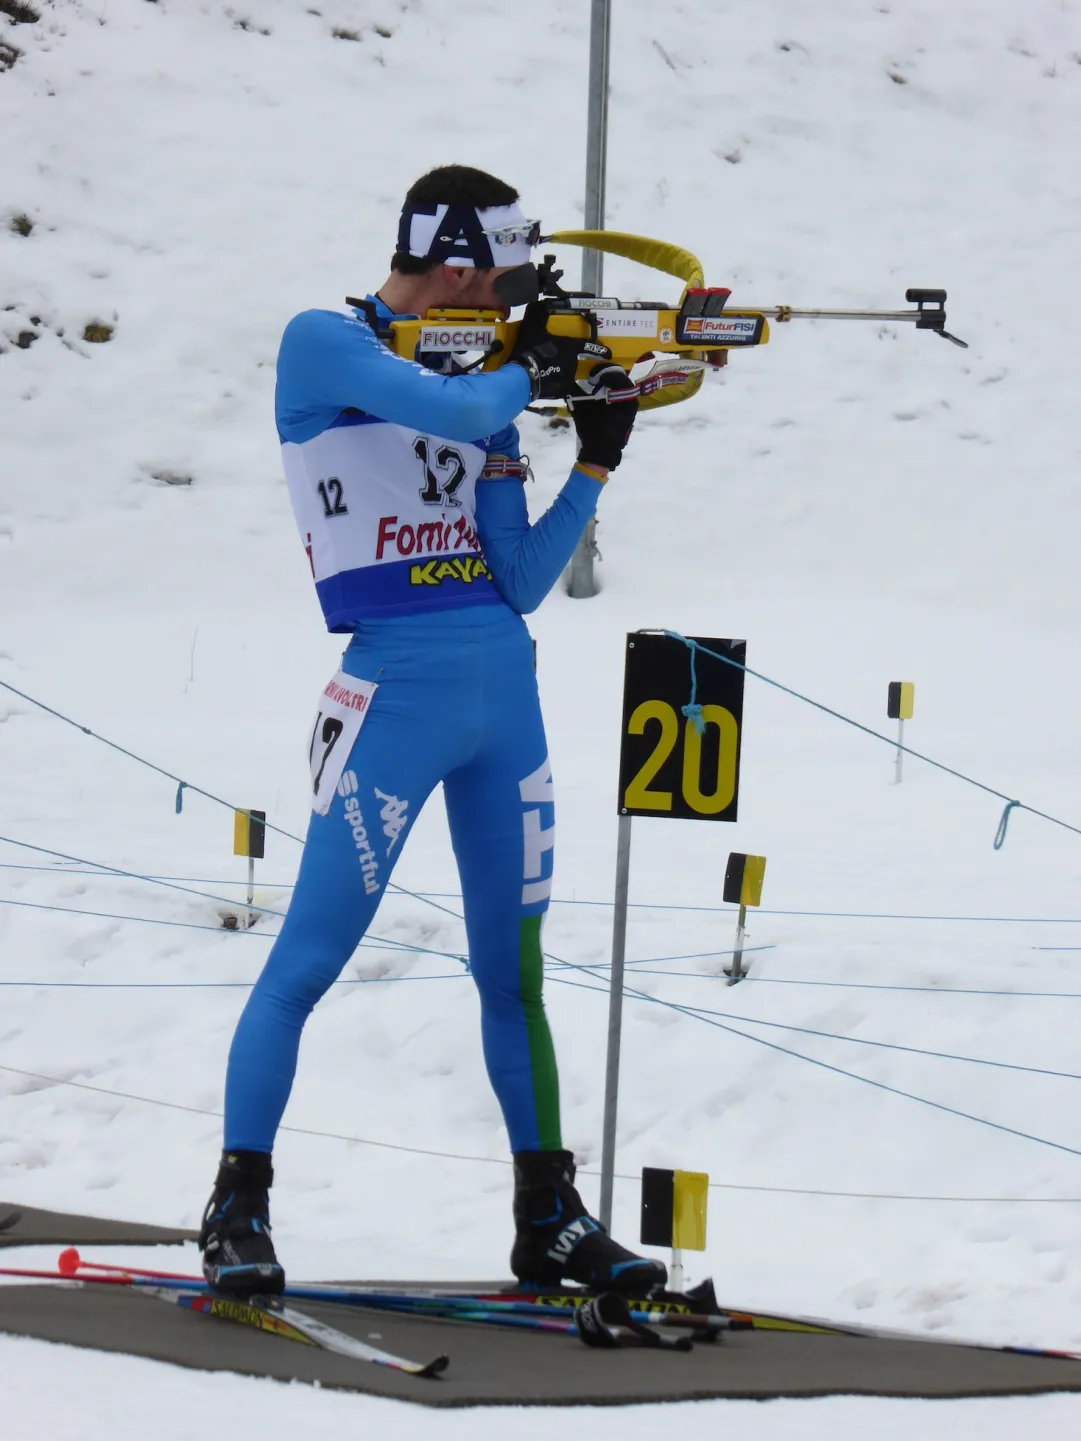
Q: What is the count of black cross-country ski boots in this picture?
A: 2